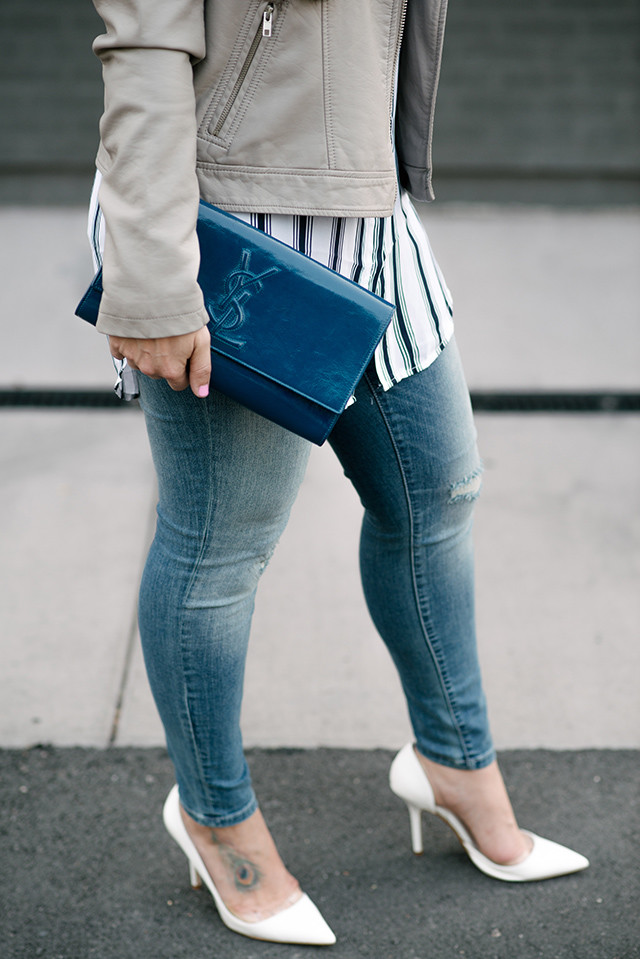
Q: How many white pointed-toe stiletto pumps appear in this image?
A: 2